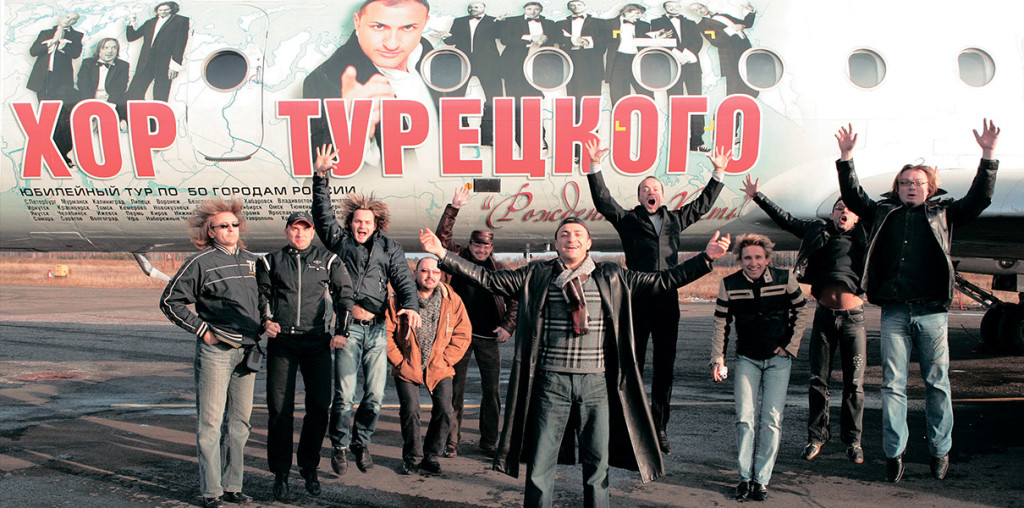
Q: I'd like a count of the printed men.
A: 10